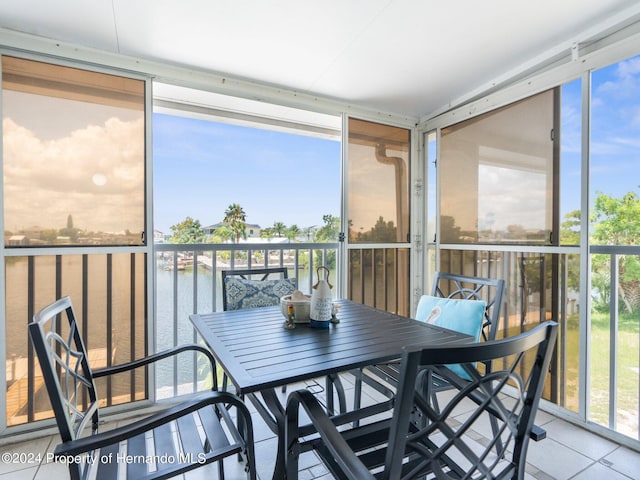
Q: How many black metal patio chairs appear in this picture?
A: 4